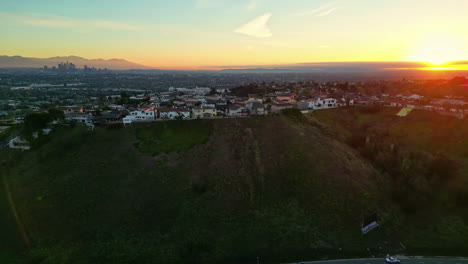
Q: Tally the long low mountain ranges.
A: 1